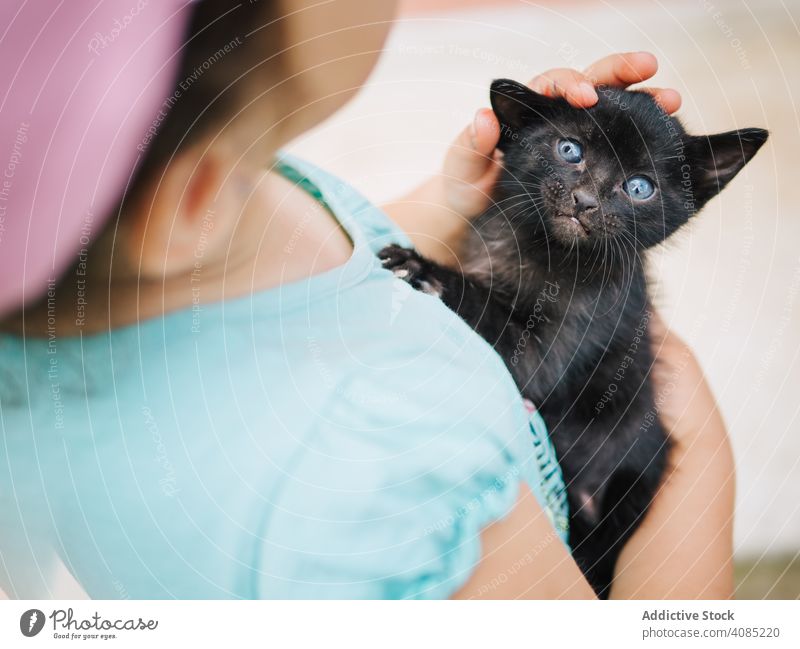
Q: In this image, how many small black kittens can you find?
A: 1